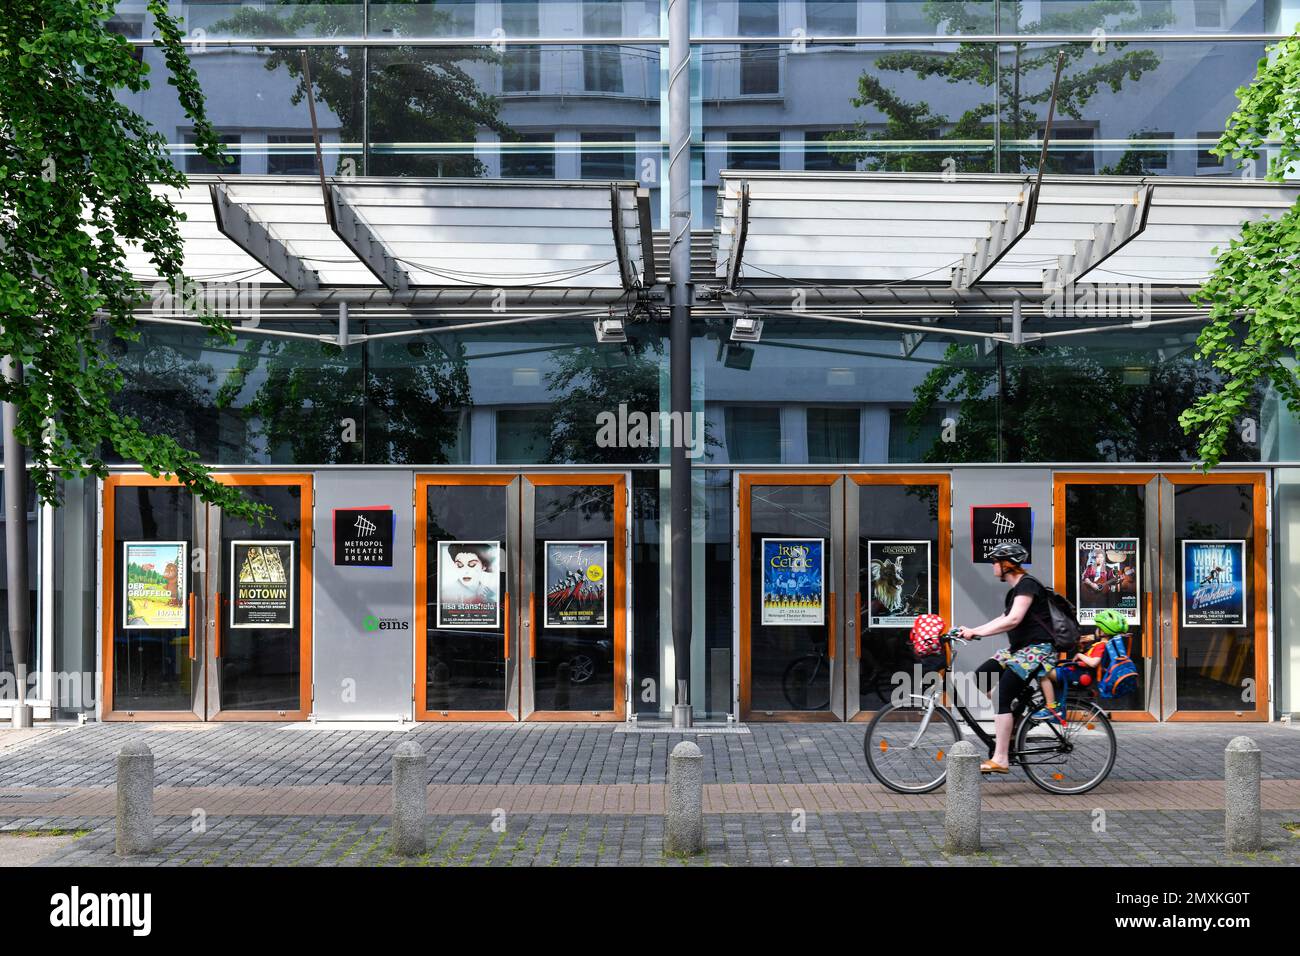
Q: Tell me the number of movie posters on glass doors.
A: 8